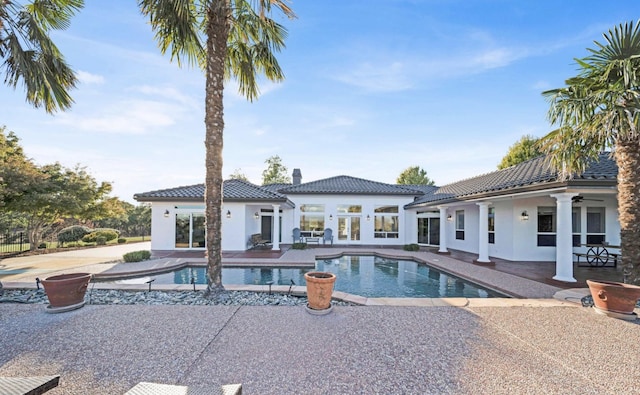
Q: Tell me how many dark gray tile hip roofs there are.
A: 3